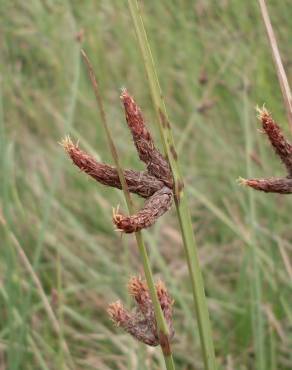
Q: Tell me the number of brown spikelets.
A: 8